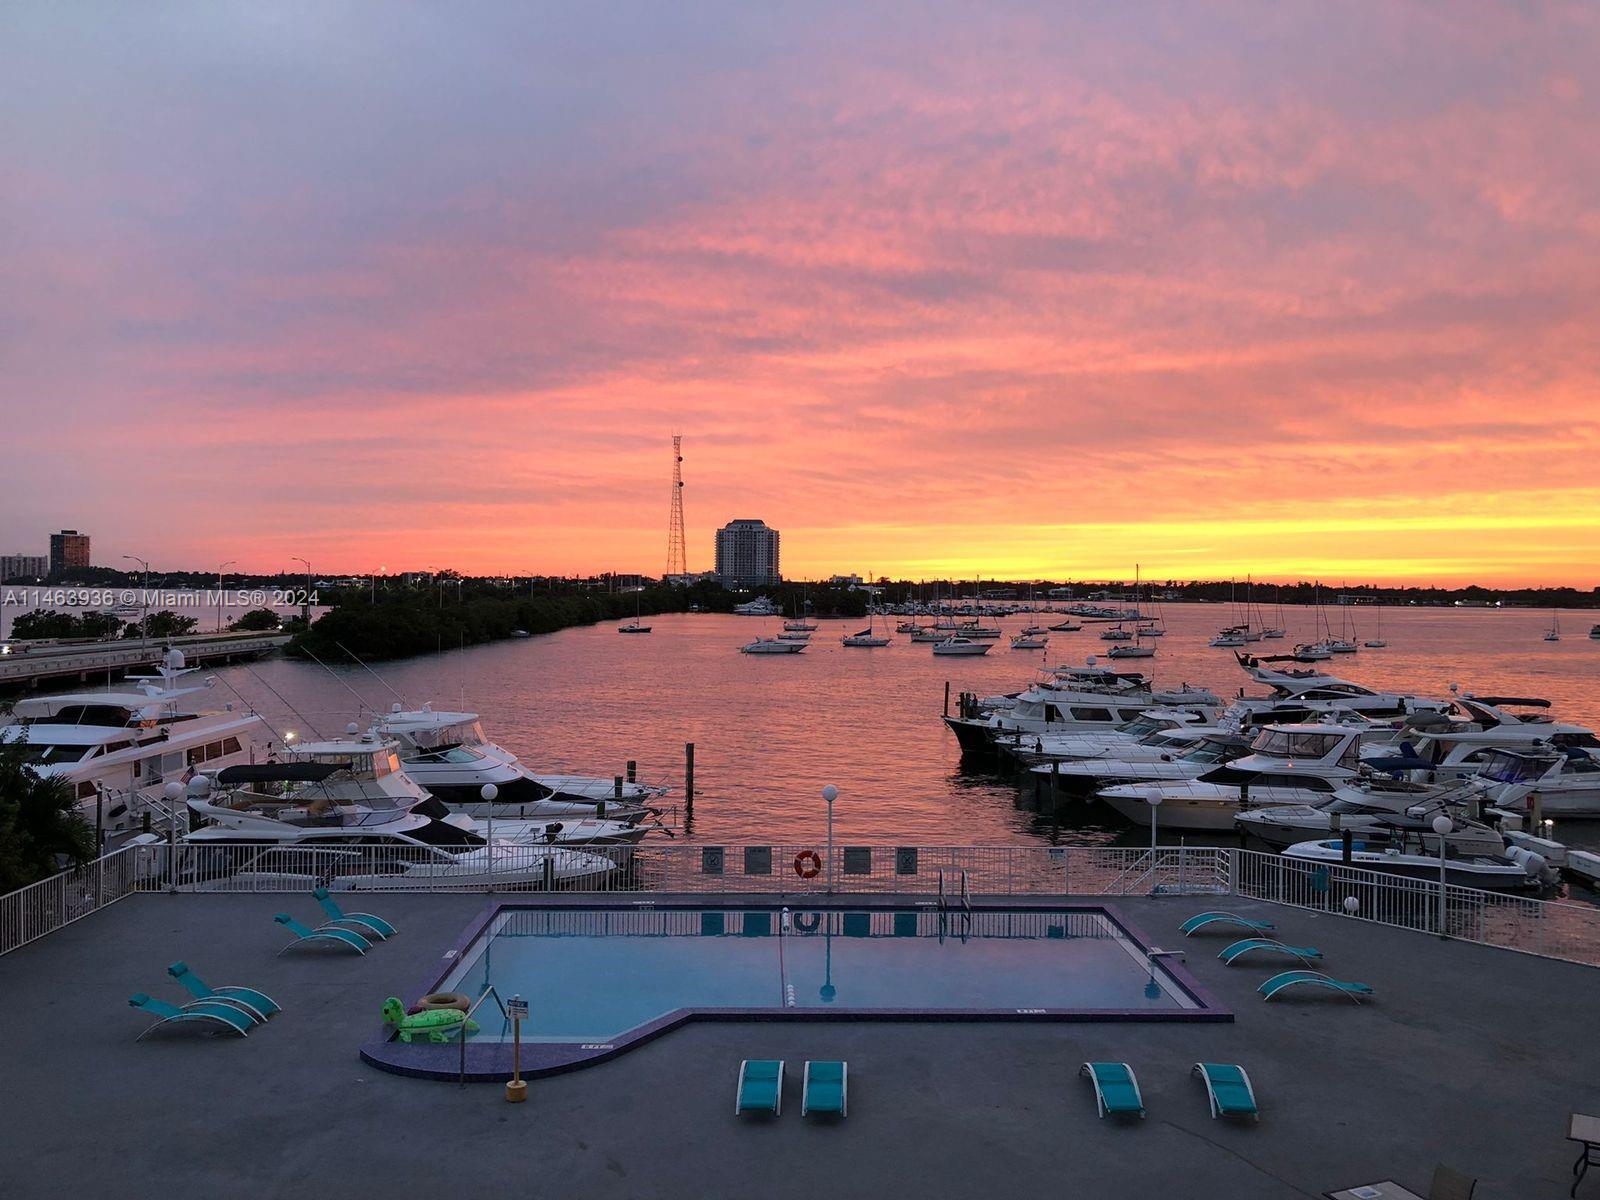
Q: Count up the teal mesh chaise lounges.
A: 11